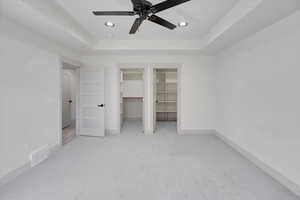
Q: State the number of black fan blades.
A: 5